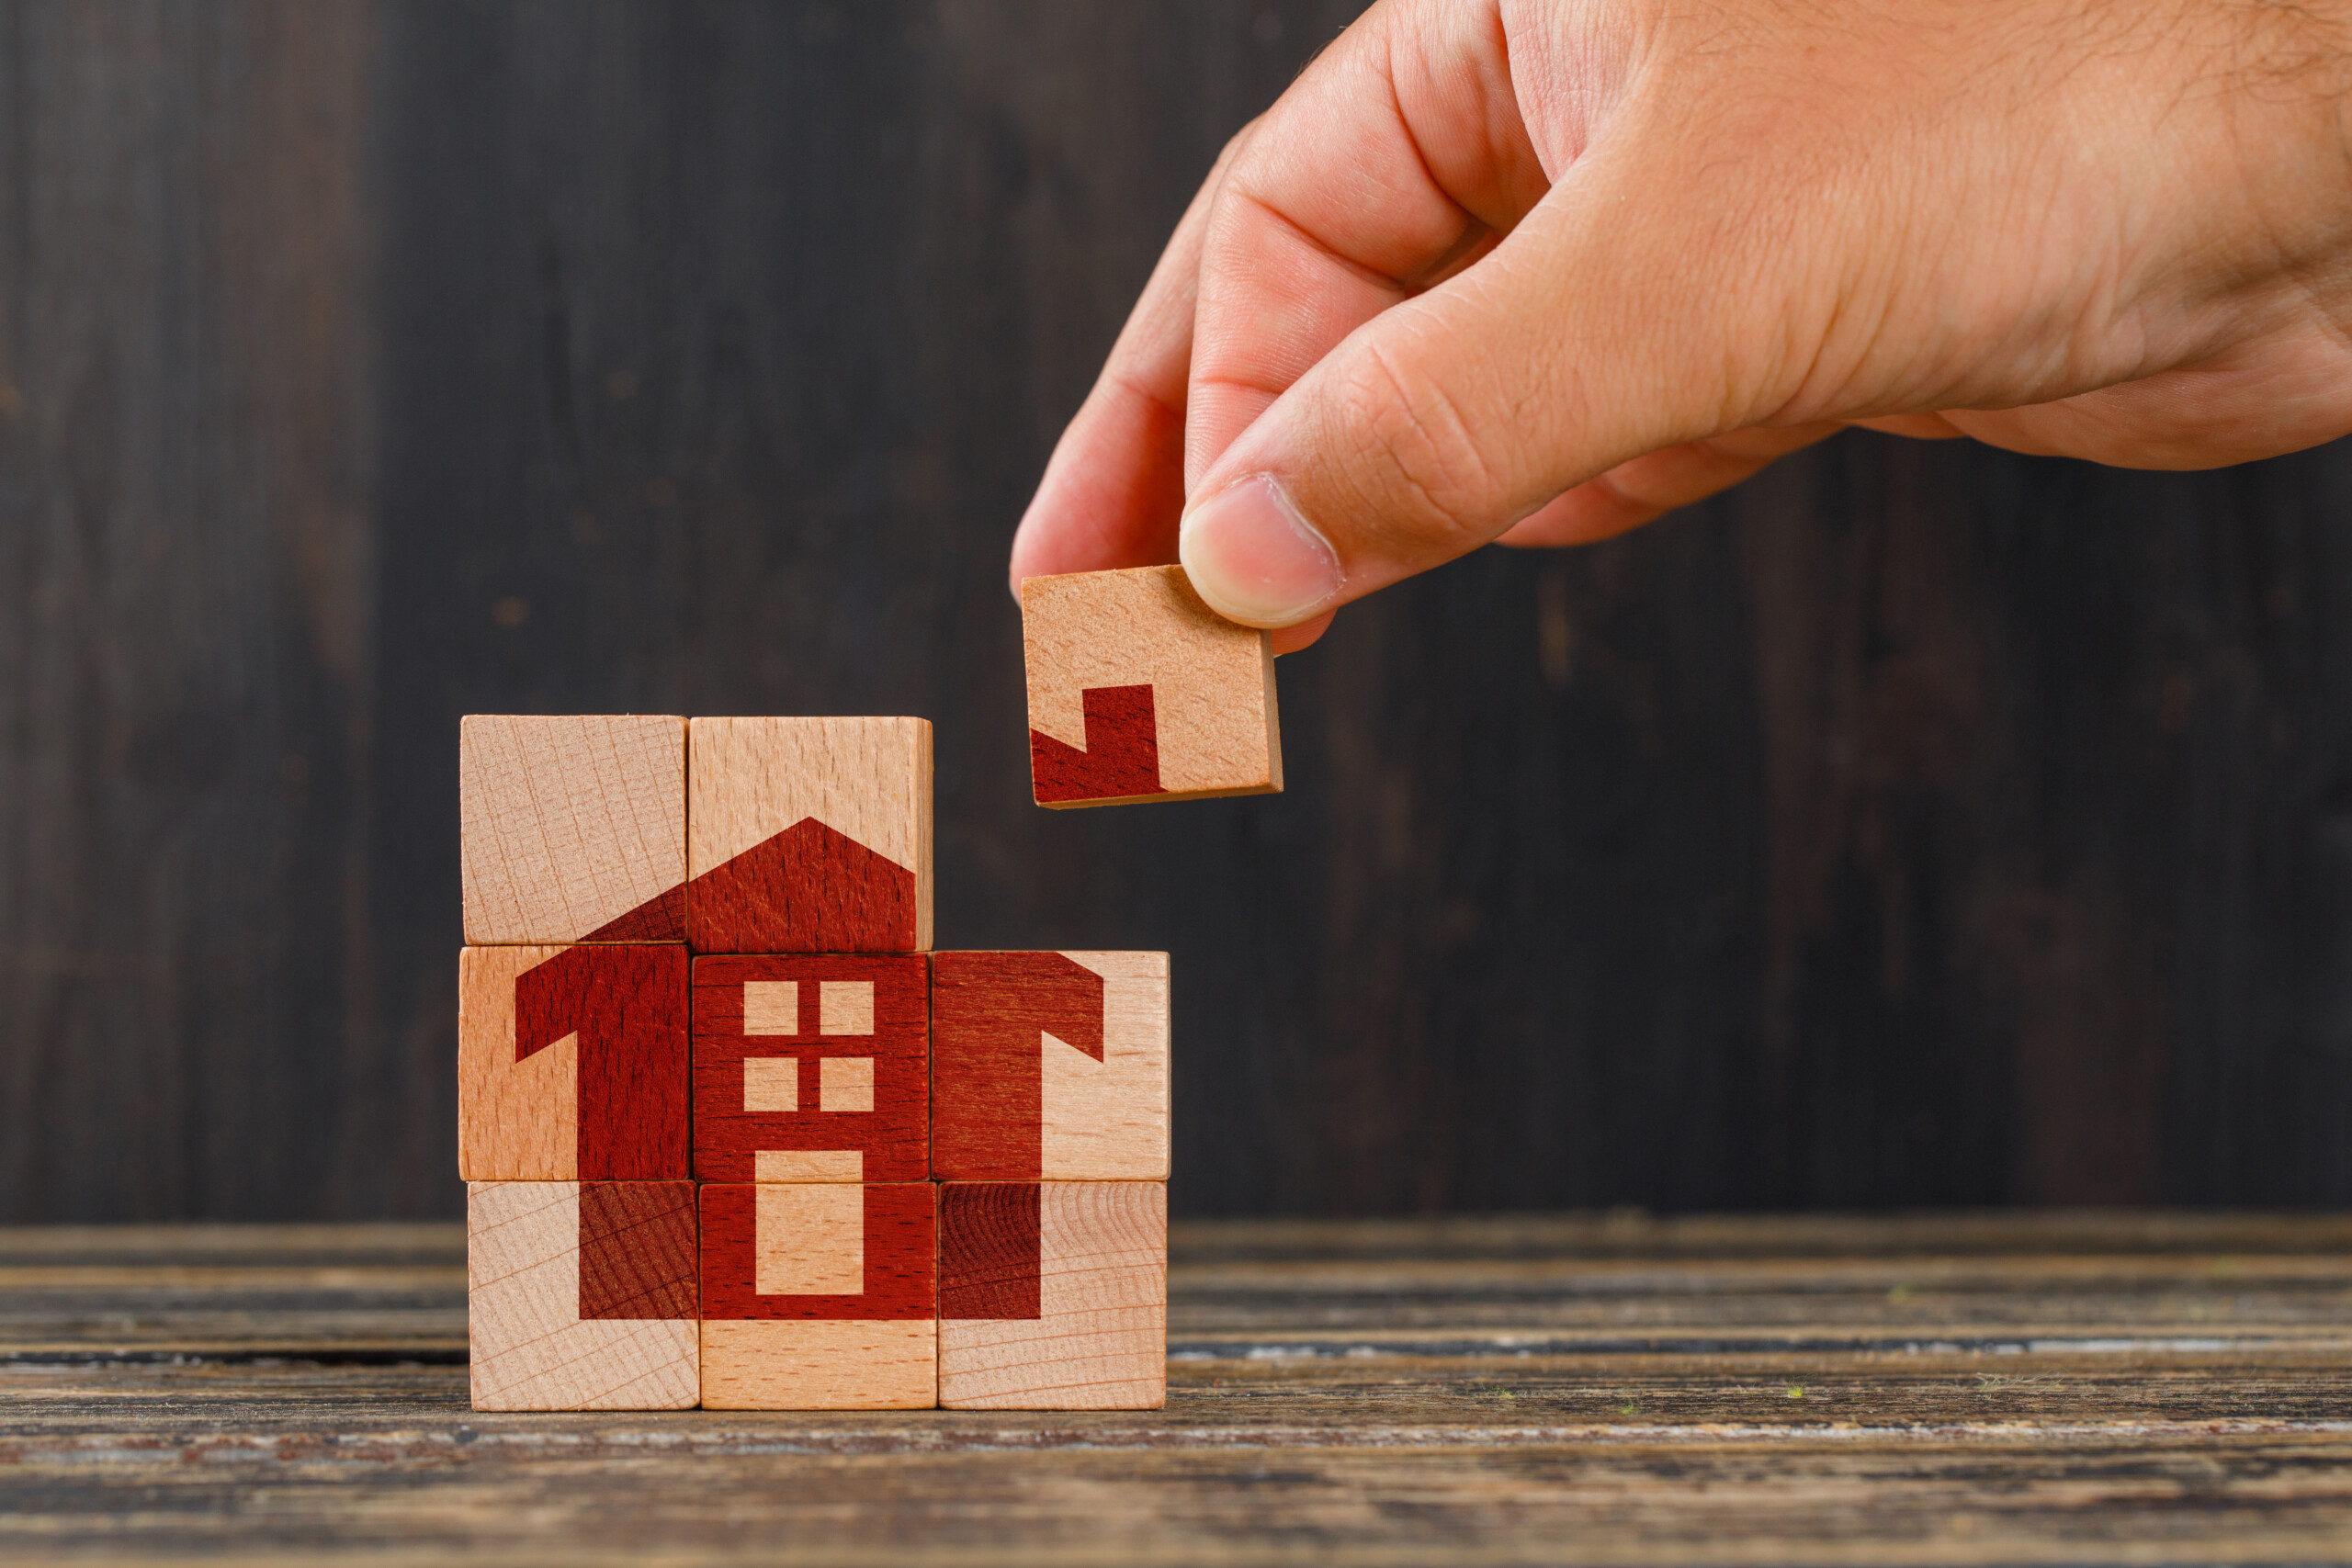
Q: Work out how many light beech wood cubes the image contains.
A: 9